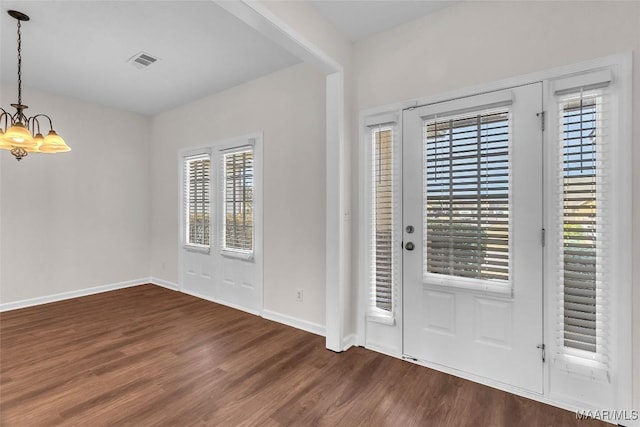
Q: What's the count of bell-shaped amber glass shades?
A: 4